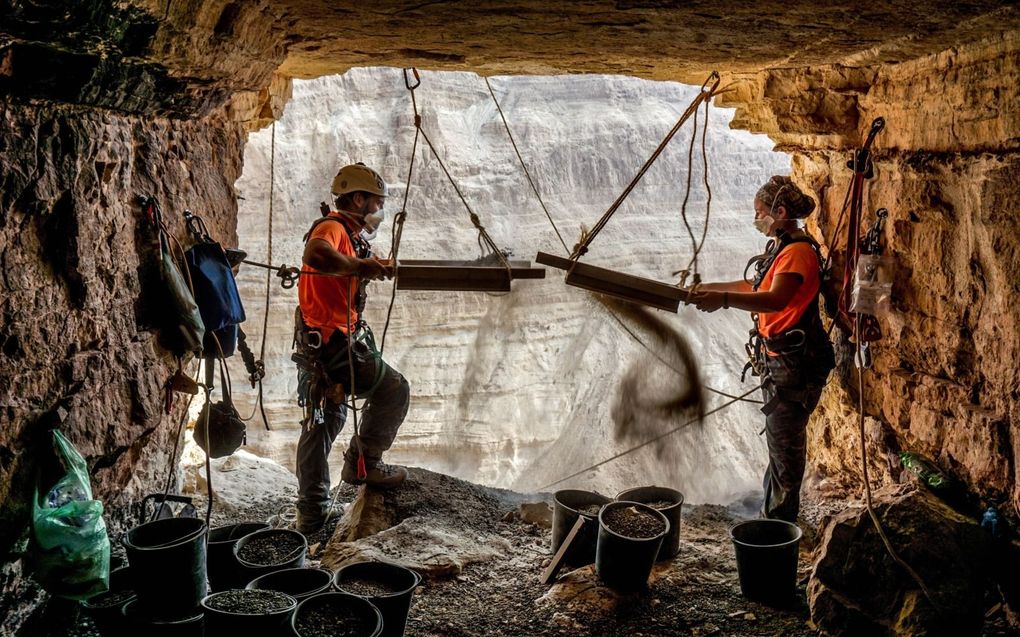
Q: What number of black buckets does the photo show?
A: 13